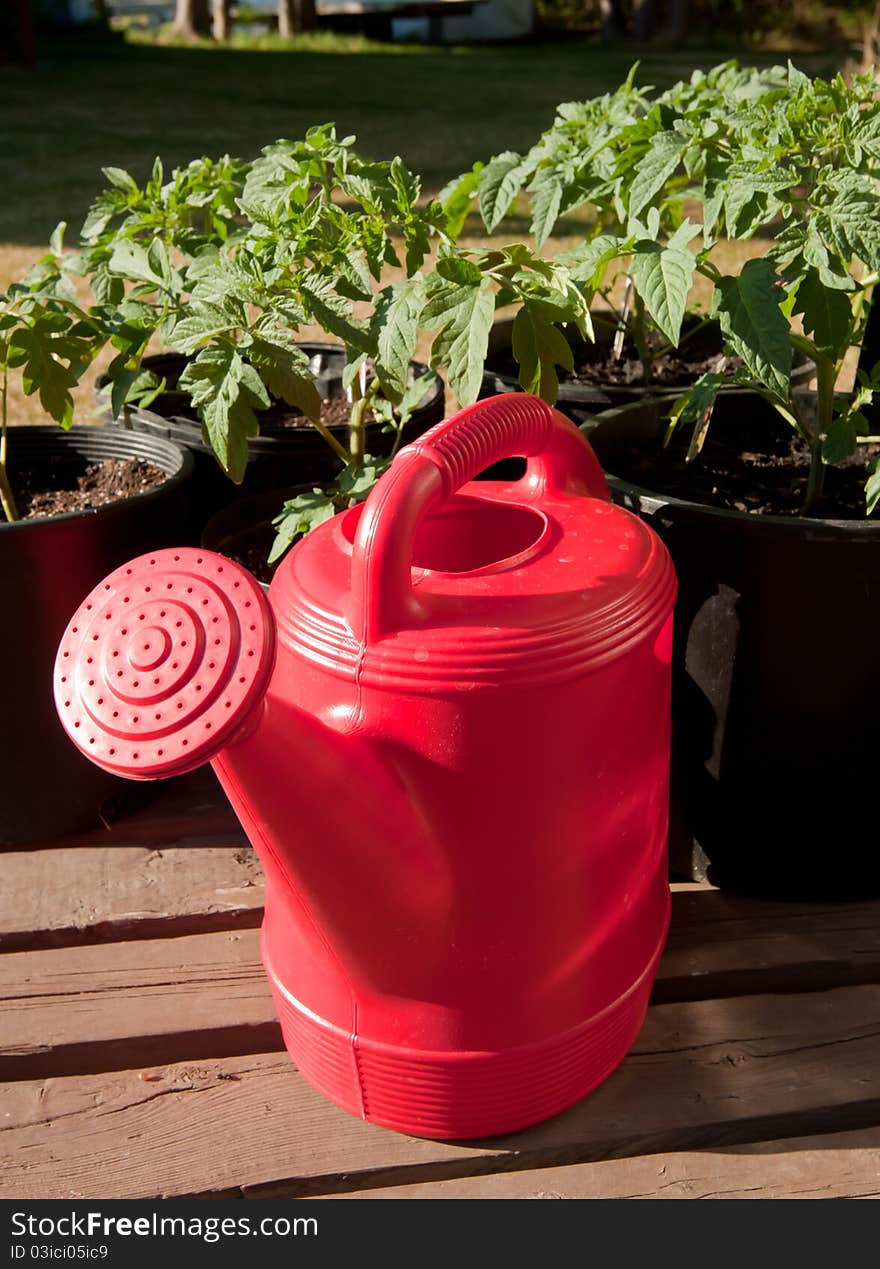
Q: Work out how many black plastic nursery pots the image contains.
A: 5